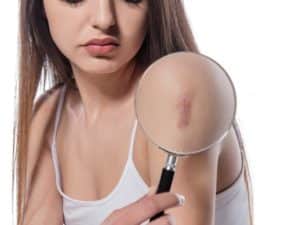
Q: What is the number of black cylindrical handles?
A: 1